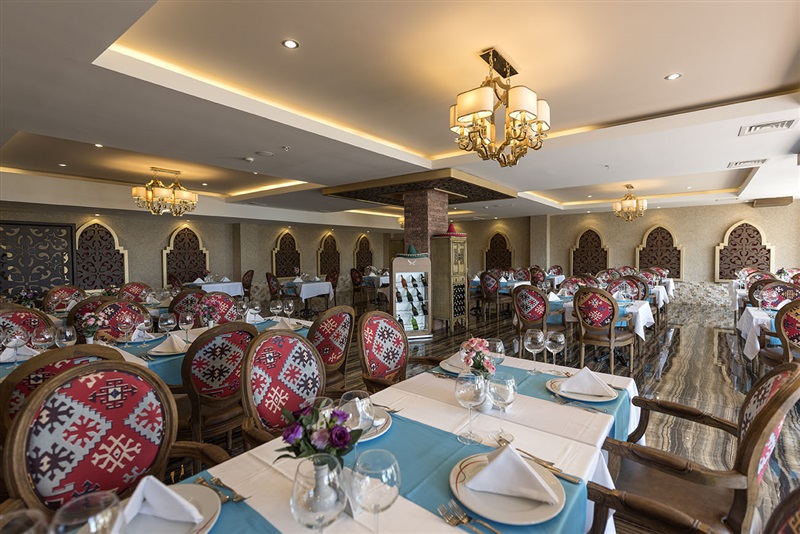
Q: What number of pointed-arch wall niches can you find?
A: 9